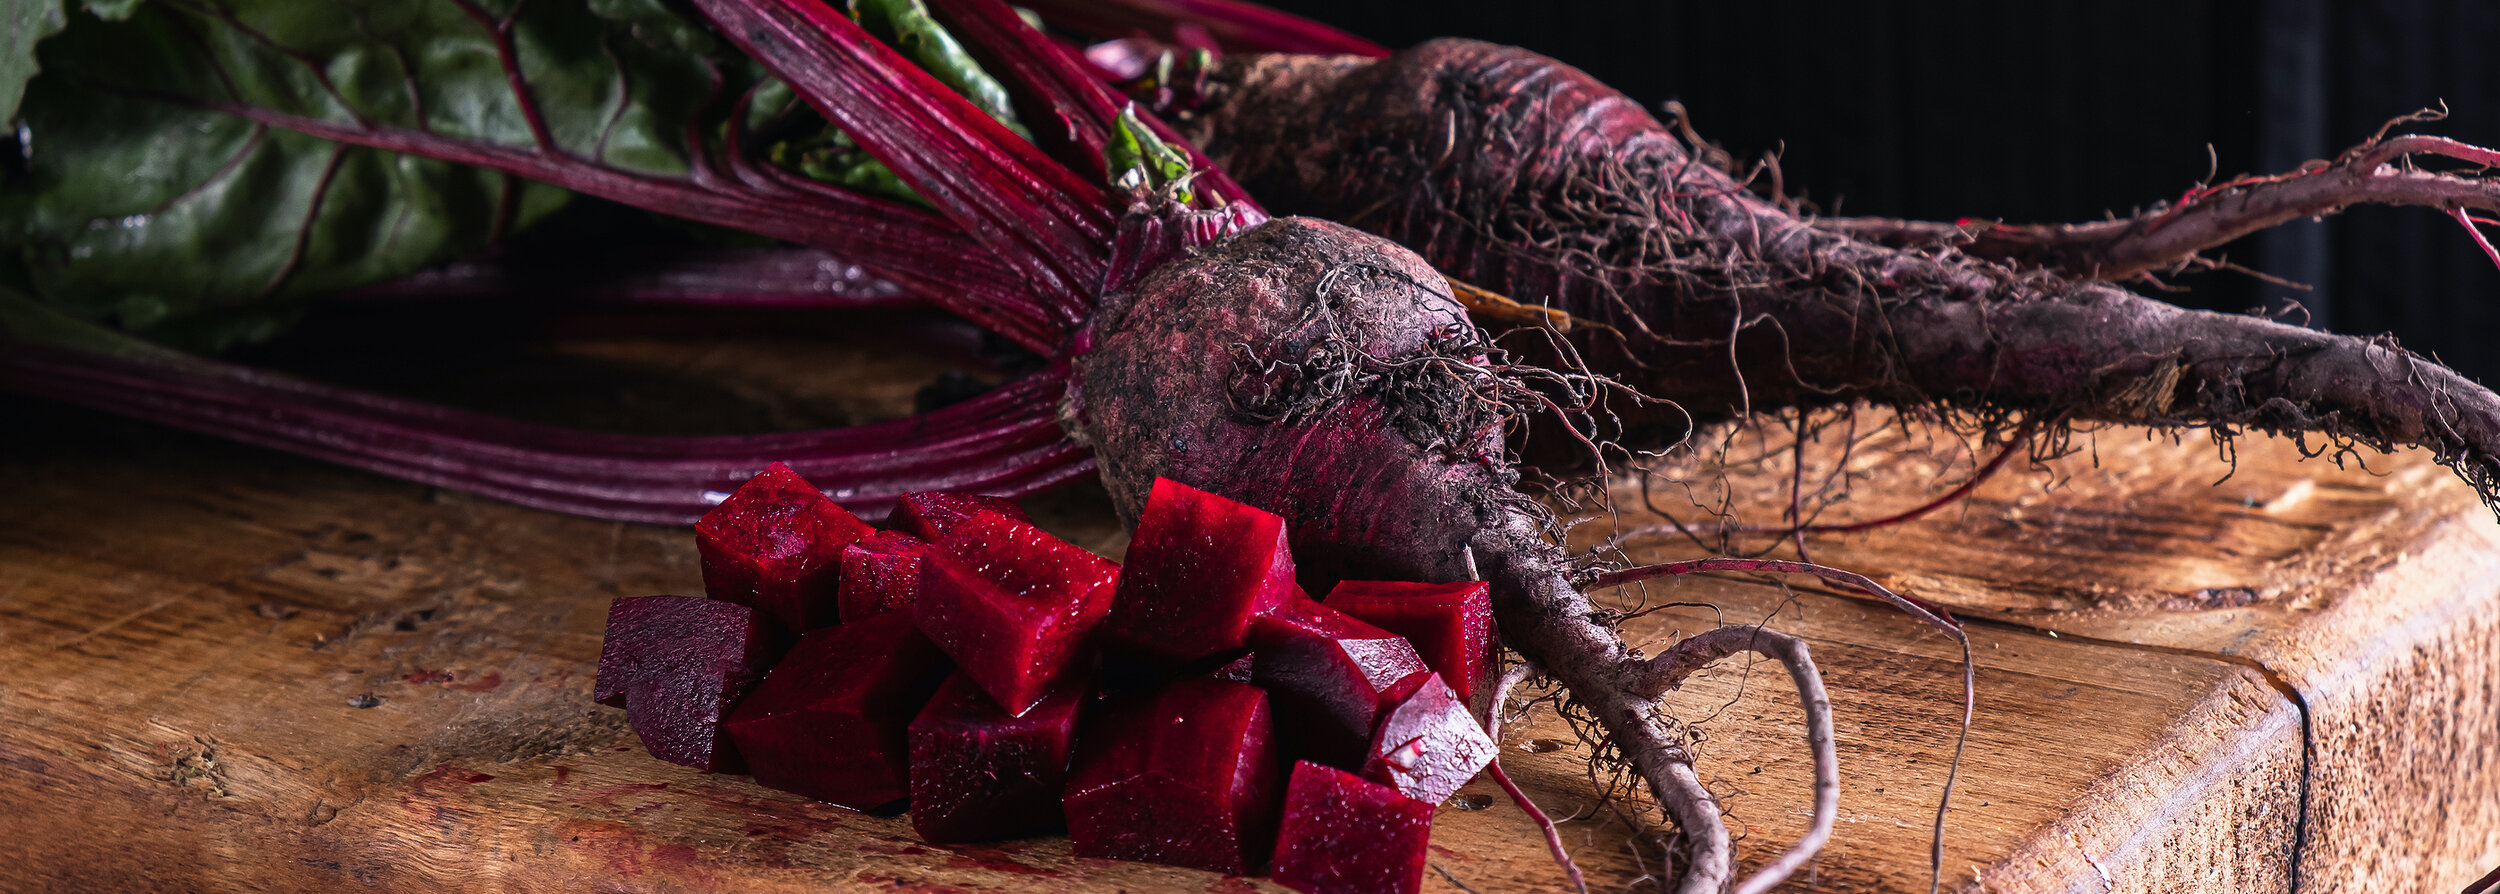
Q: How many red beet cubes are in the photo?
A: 13